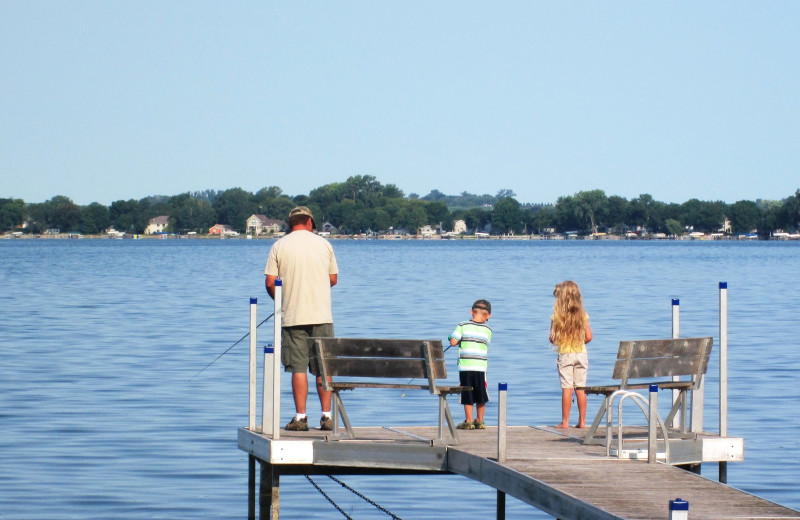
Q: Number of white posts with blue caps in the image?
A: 8